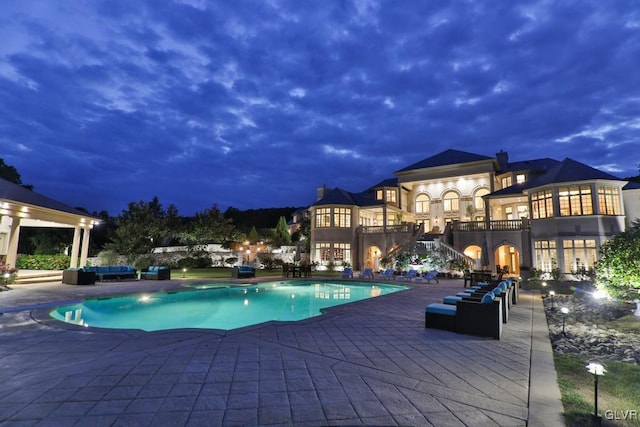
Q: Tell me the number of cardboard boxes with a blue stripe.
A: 0